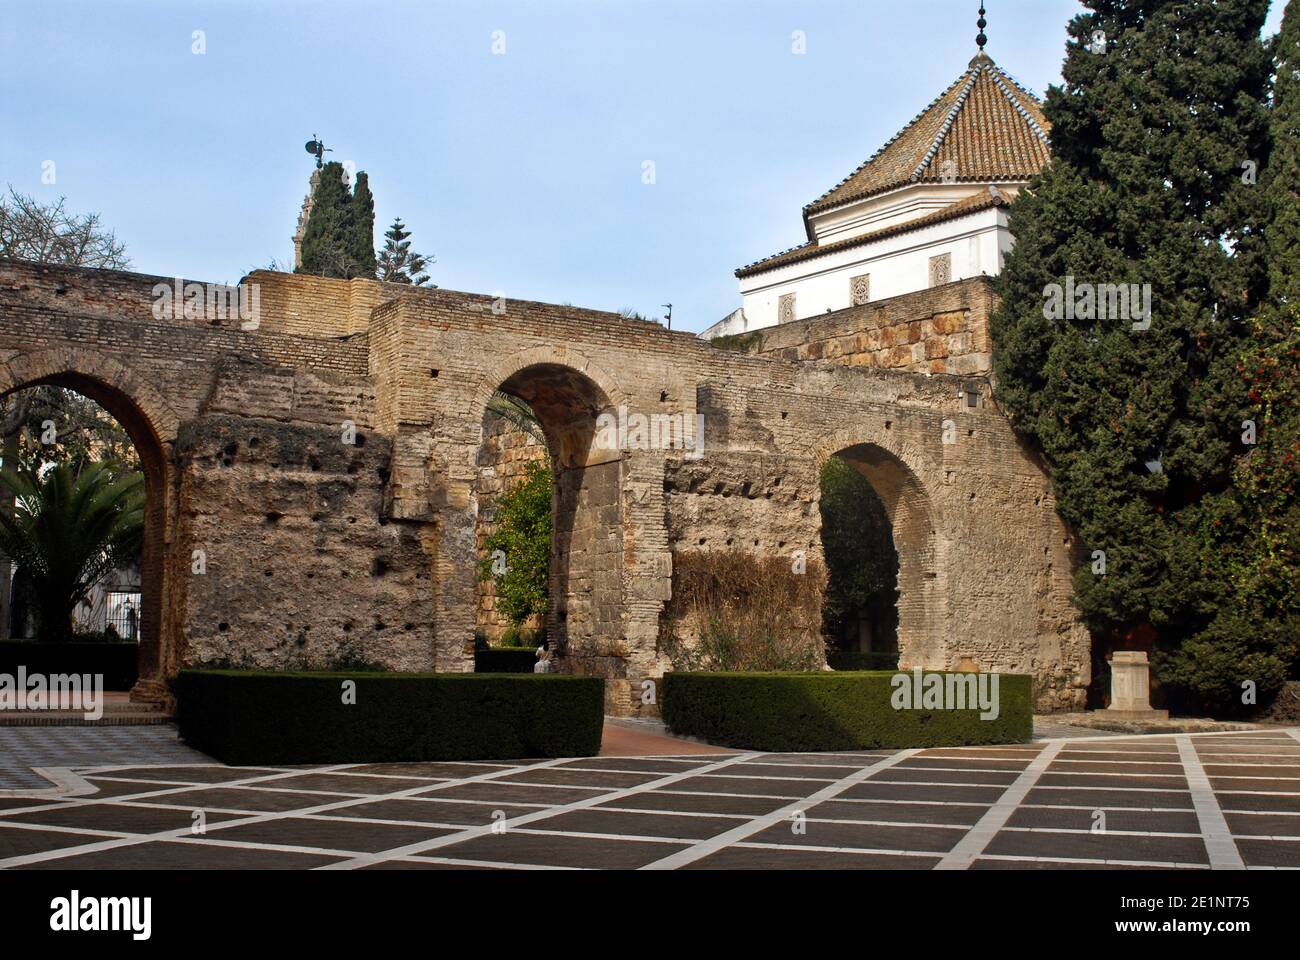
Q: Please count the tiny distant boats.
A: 0